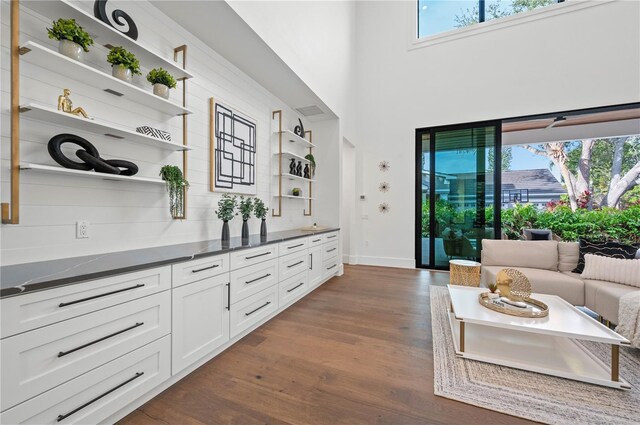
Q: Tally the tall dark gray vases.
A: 3